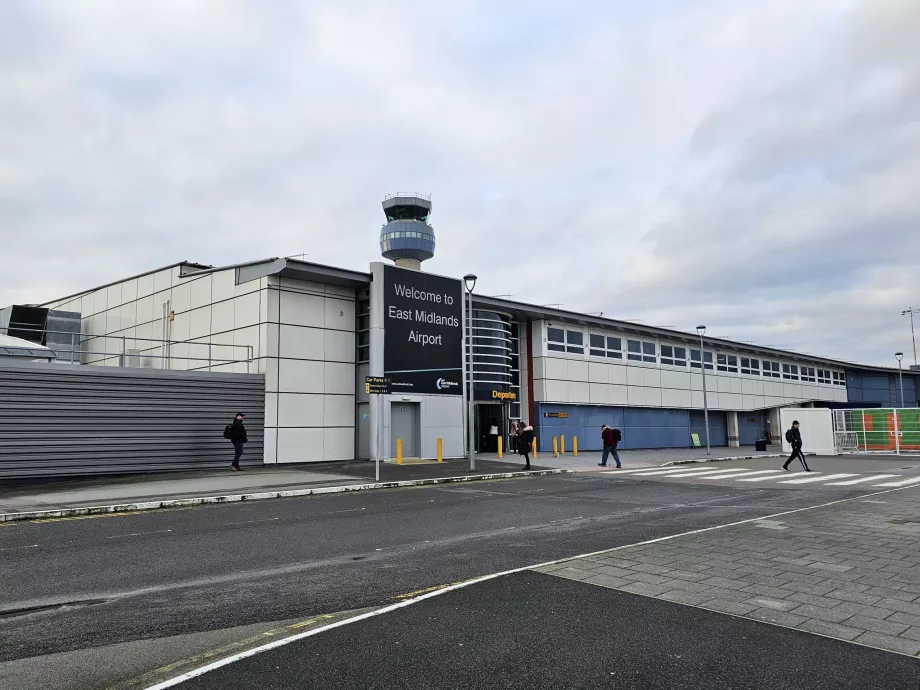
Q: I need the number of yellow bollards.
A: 7